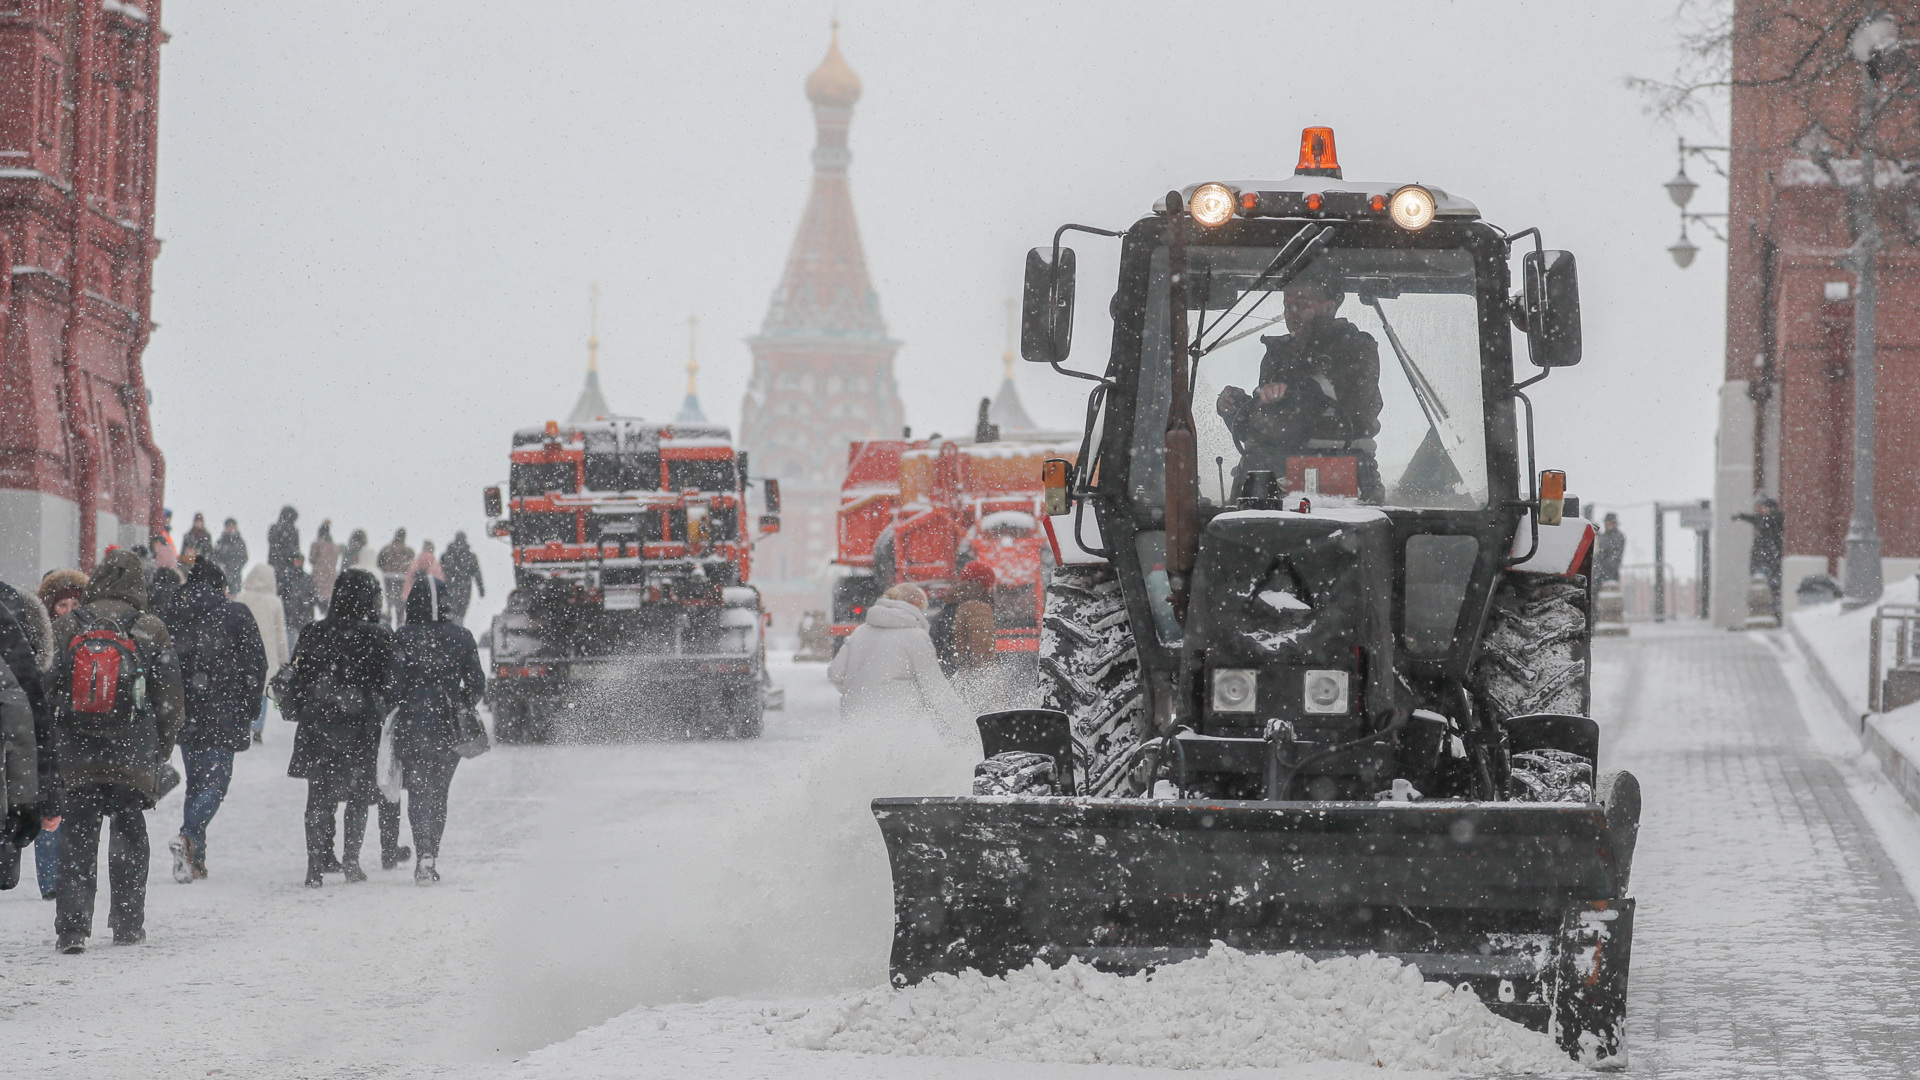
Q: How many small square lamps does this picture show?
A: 2